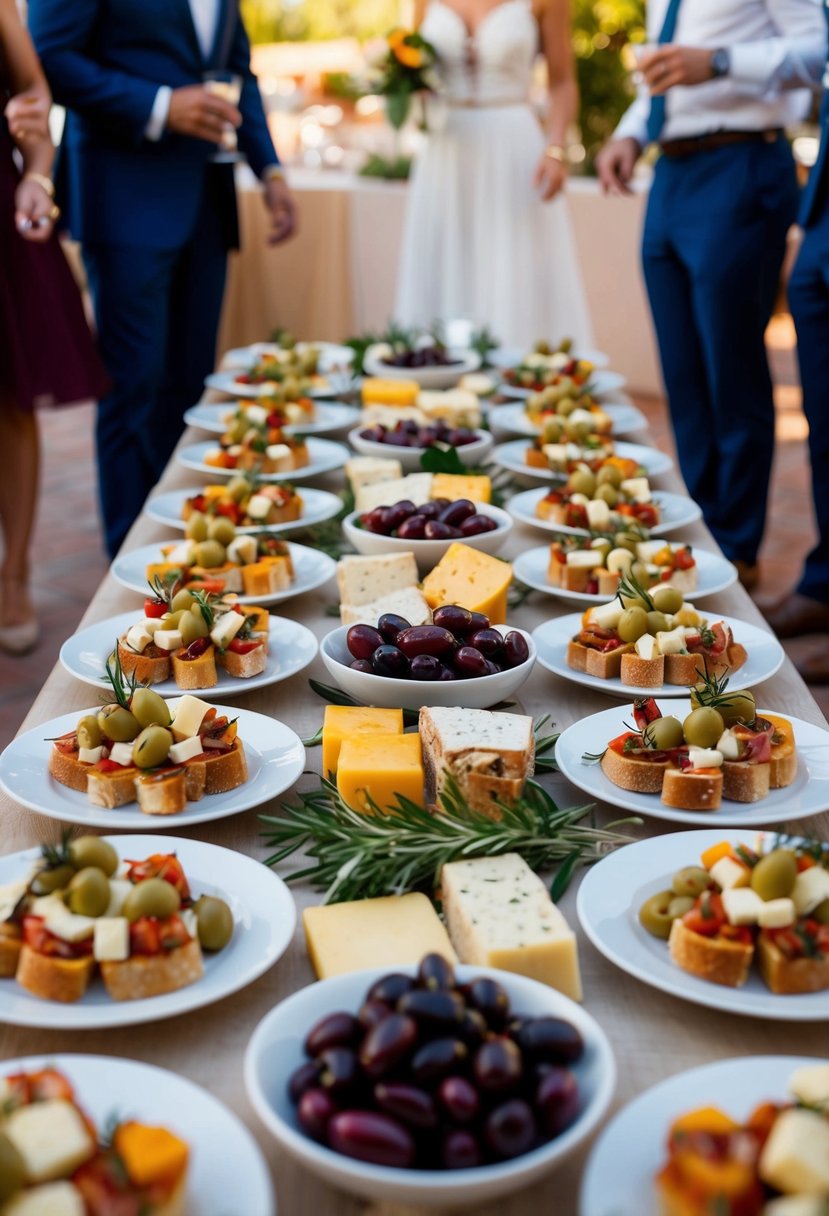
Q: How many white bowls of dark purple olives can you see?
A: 5